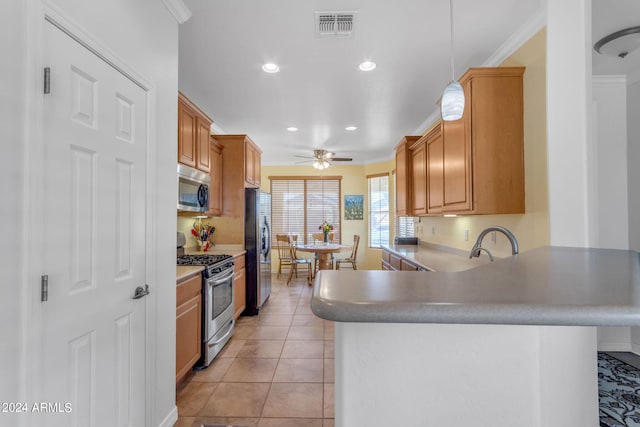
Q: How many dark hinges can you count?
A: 2